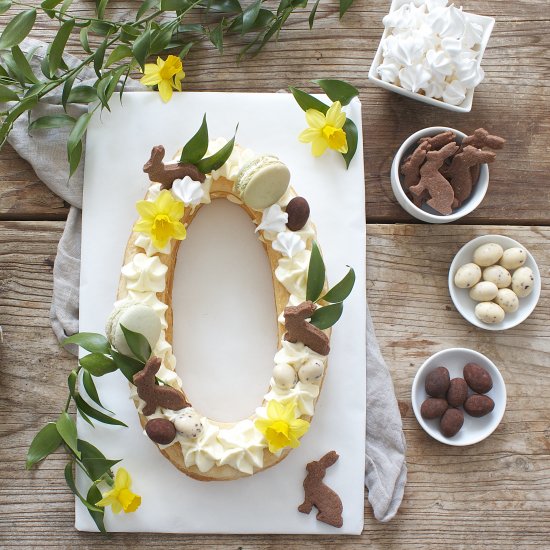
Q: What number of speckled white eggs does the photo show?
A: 11